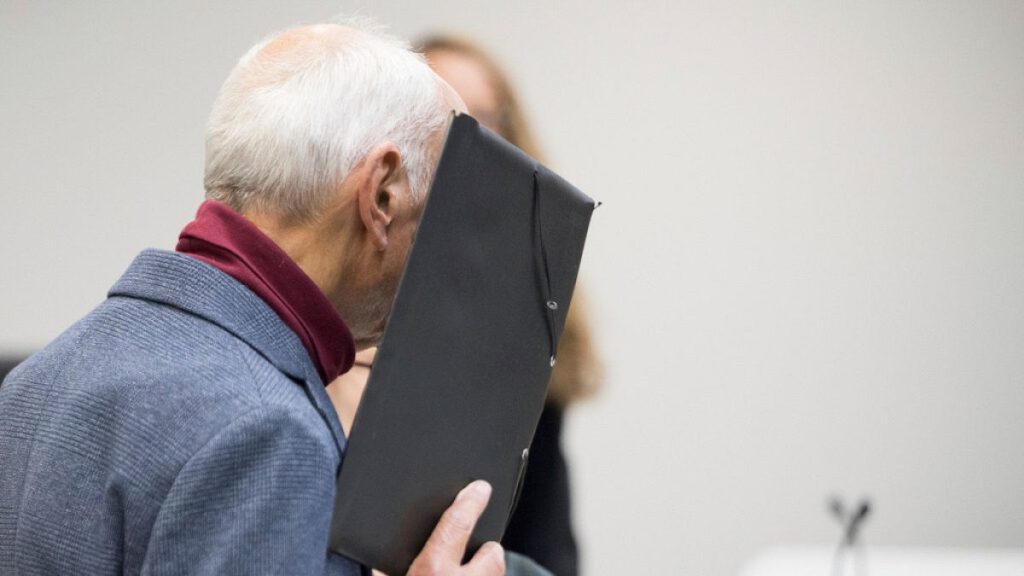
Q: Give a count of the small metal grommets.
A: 3